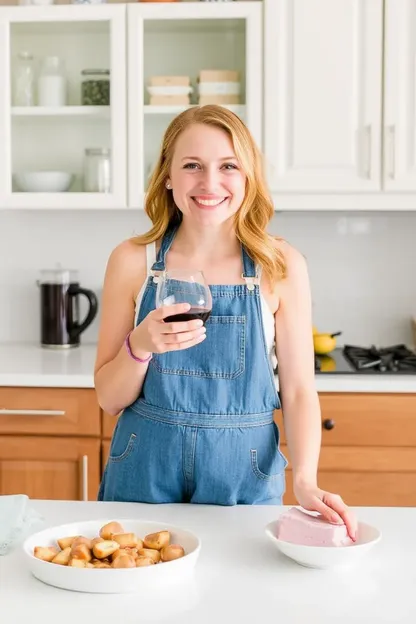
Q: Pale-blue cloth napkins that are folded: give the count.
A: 1